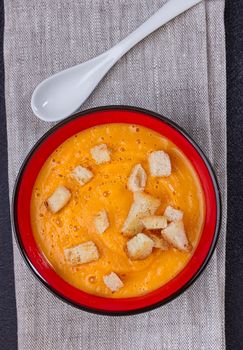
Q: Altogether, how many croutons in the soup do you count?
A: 14